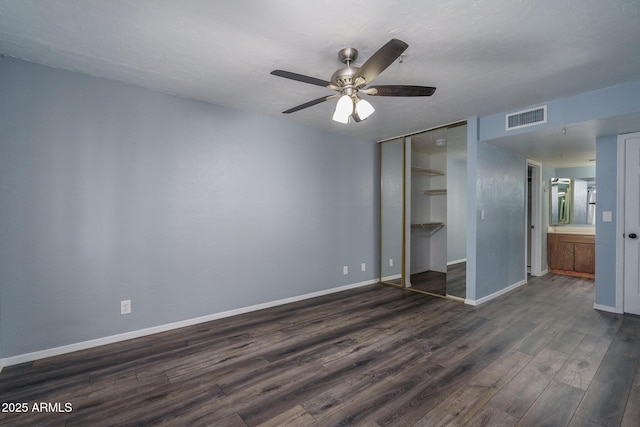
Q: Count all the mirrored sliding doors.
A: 2